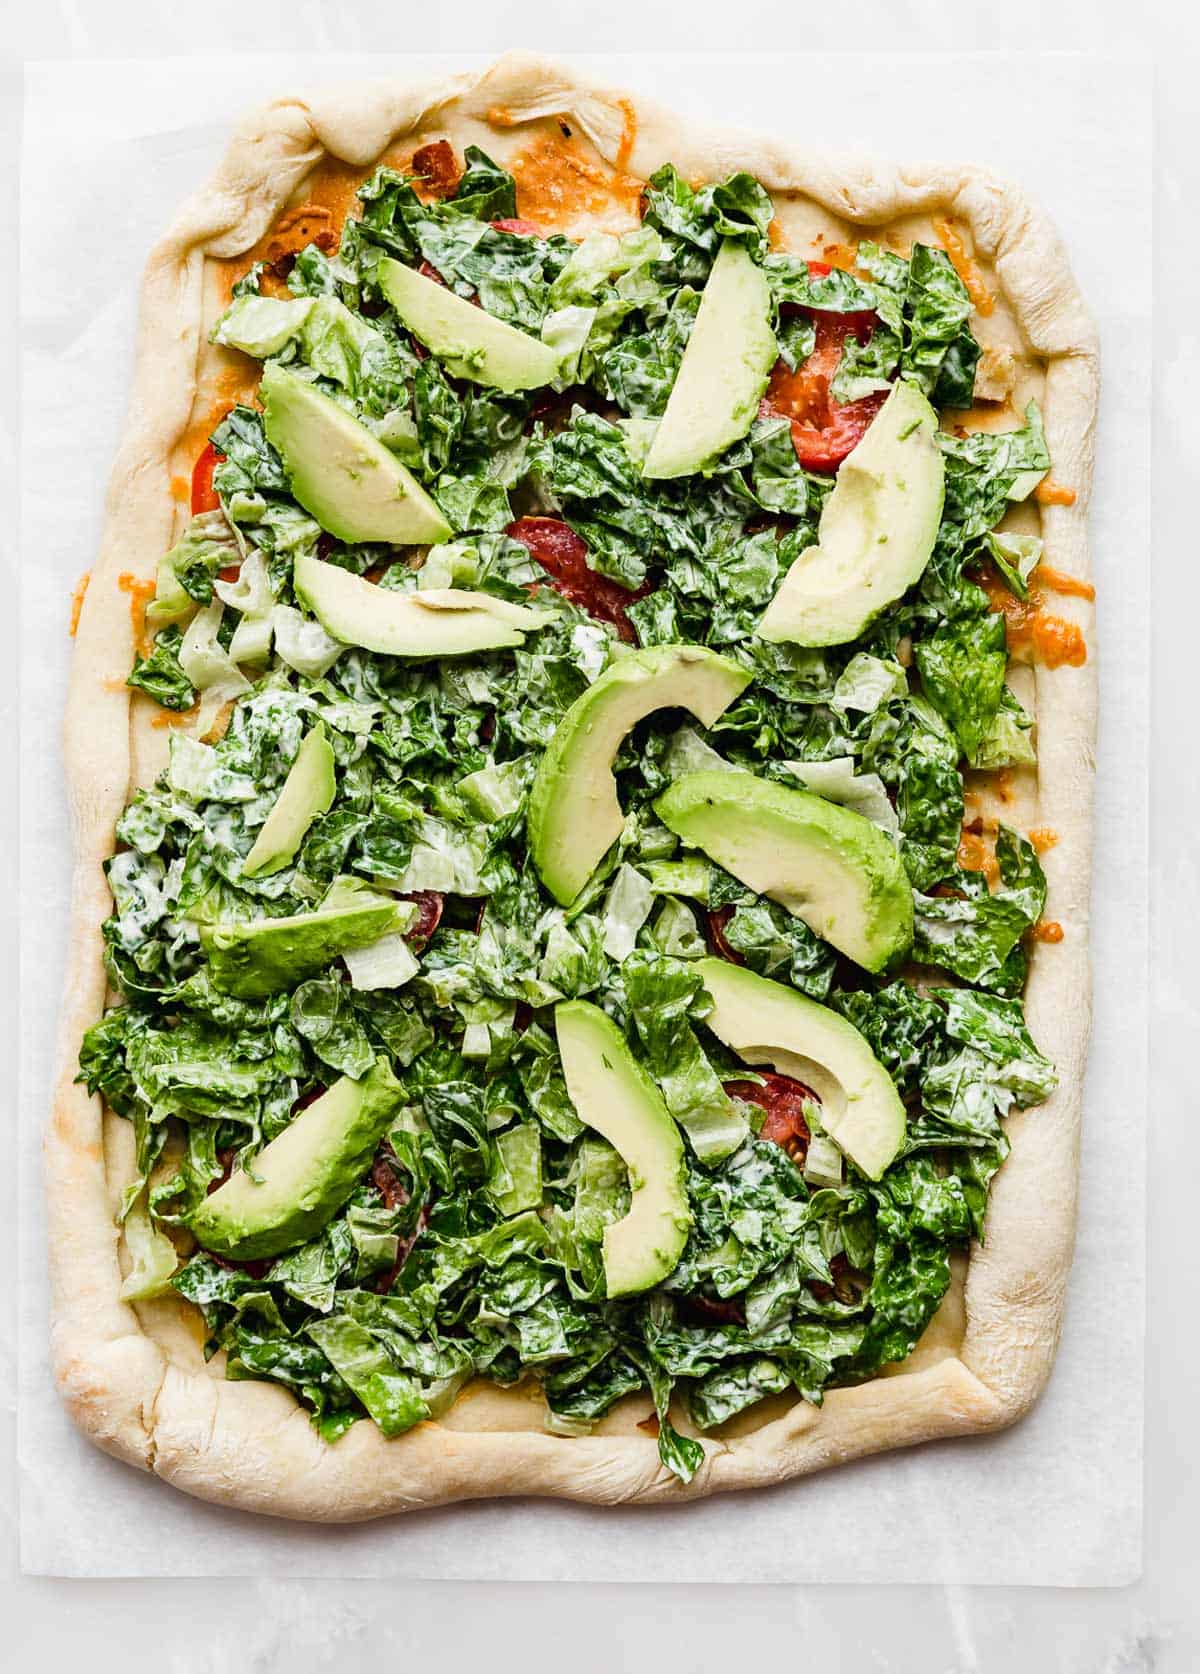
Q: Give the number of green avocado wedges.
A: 12